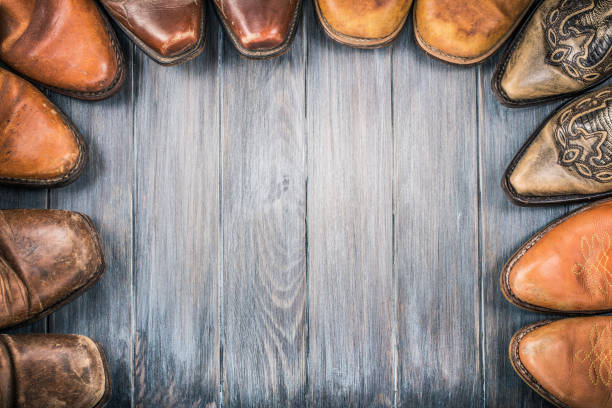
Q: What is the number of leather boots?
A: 12